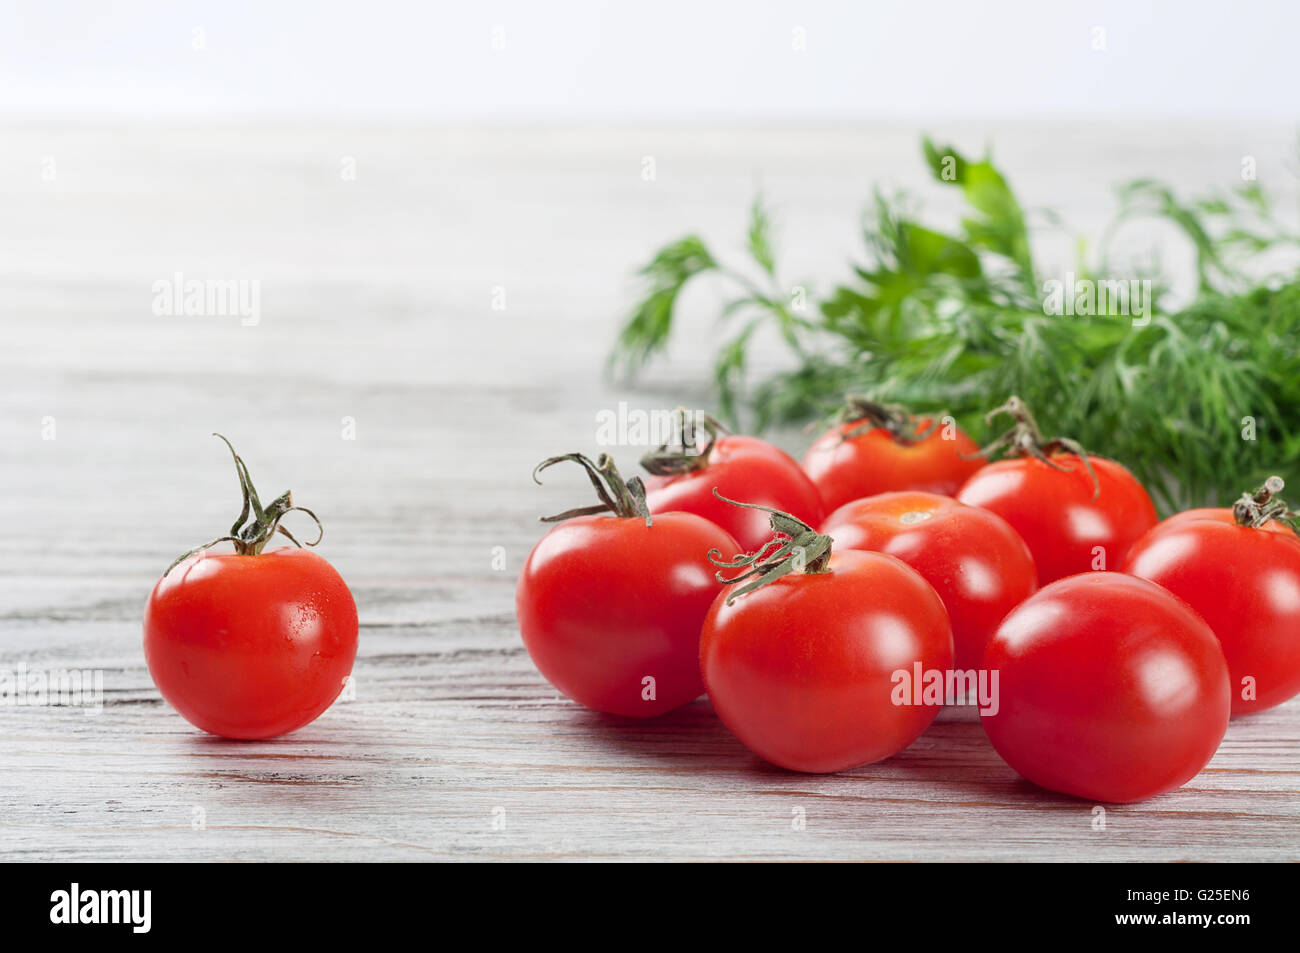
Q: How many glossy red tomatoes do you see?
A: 9